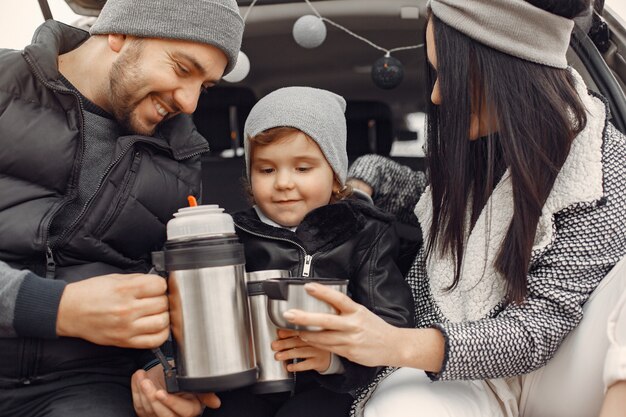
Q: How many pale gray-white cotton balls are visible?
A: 2